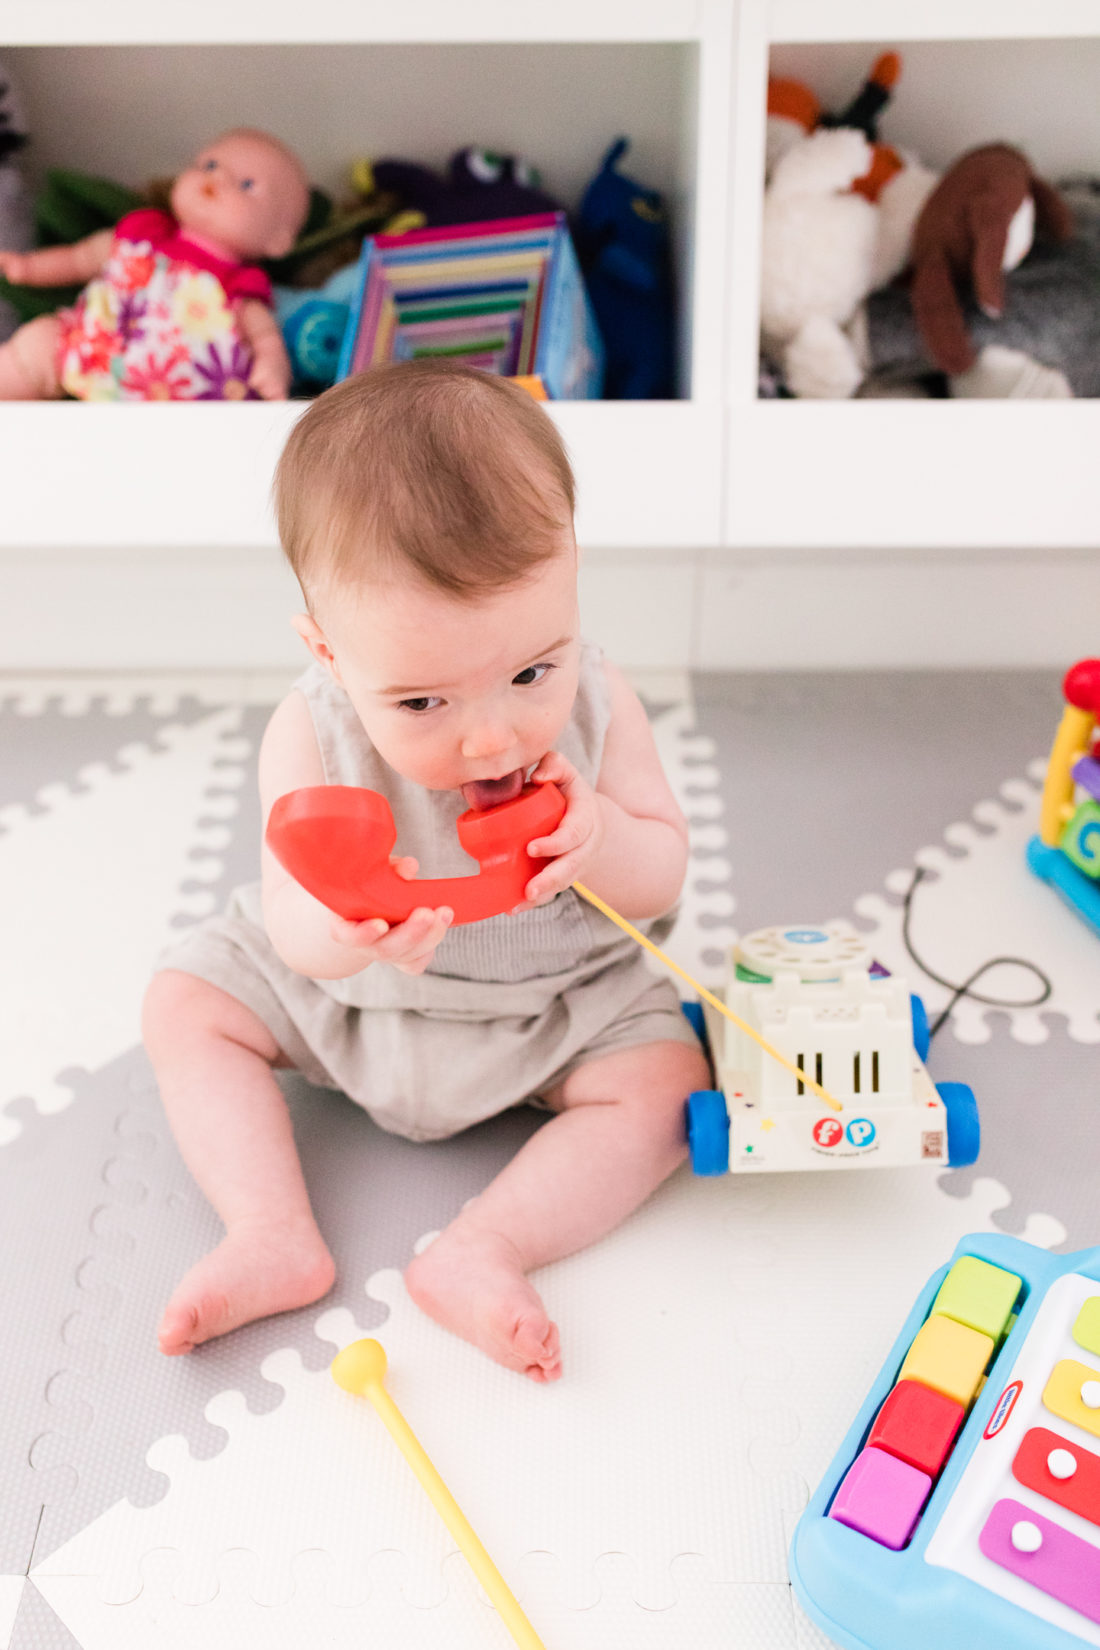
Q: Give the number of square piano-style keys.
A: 4